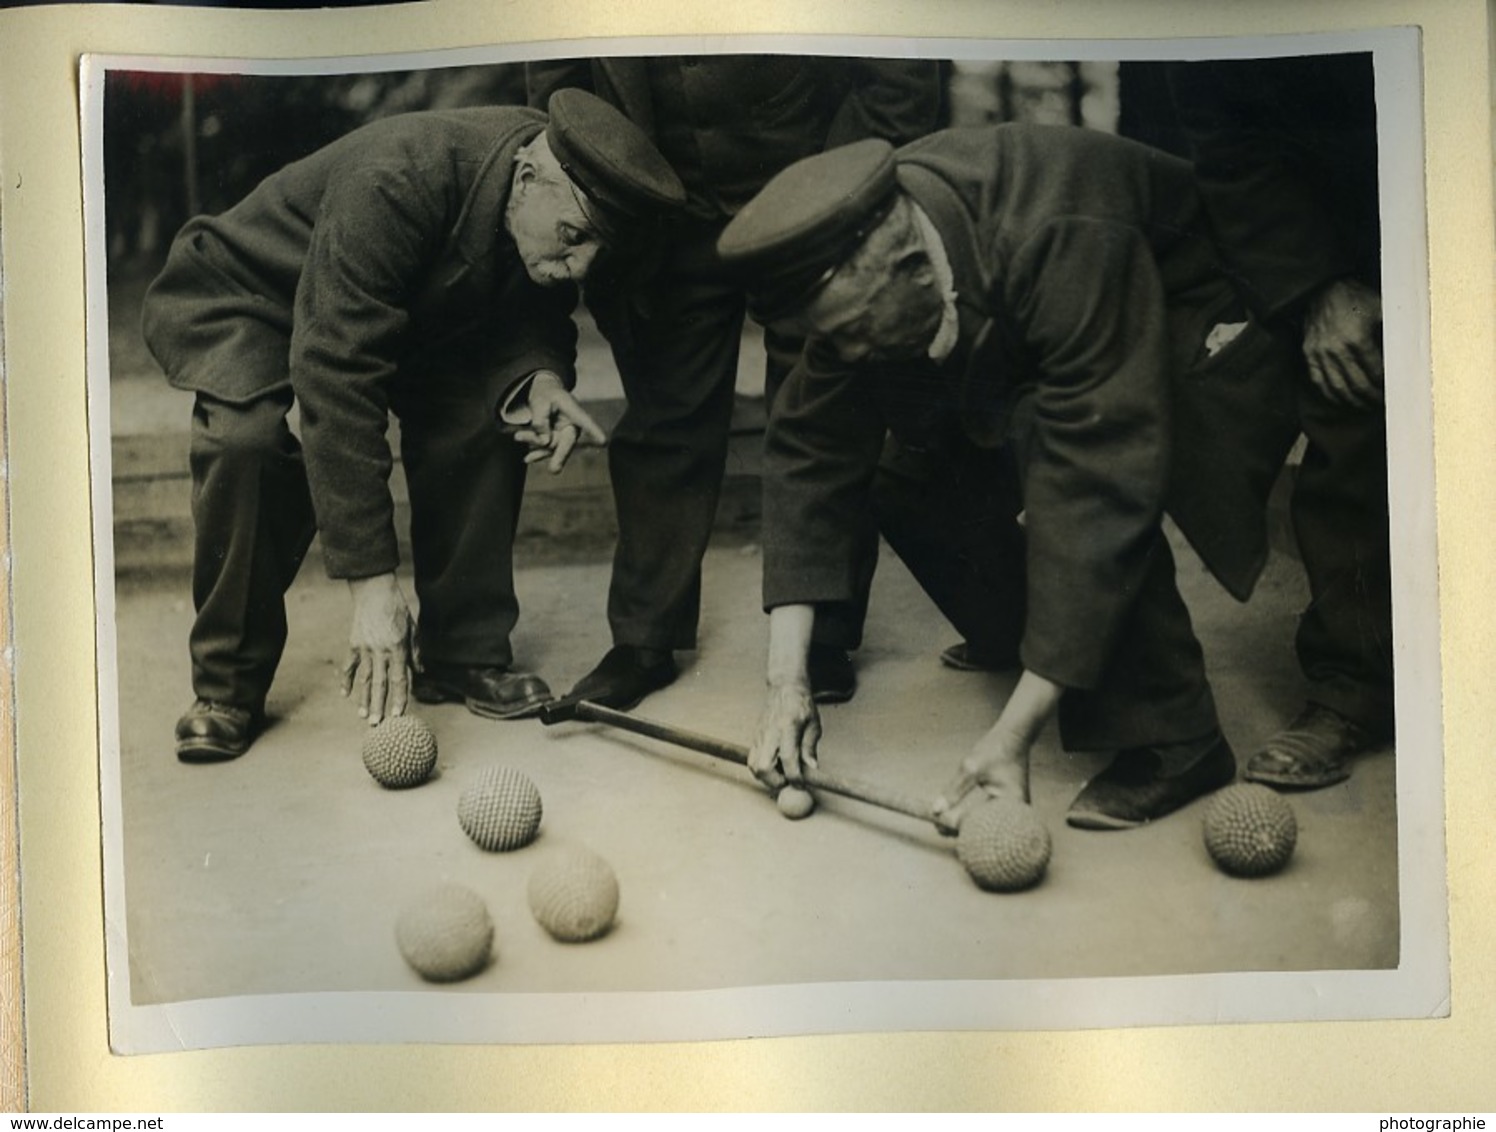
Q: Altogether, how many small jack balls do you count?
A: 1